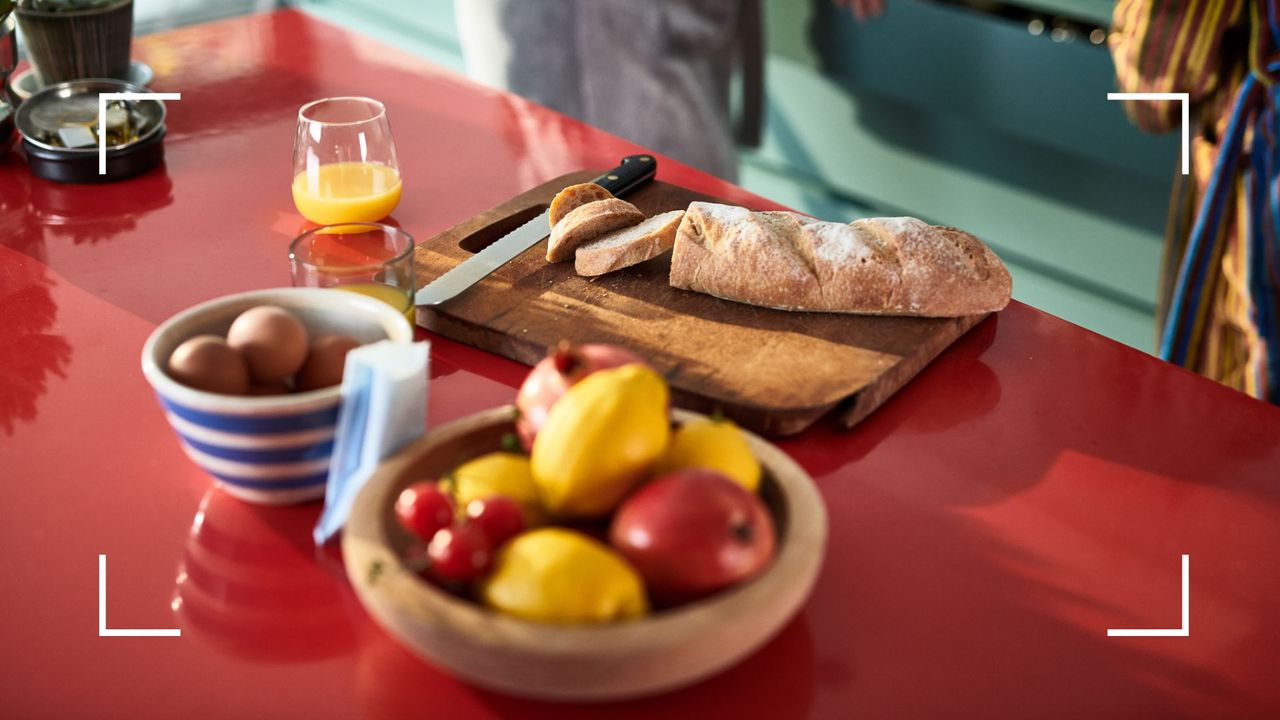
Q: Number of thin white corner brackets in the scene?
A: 4